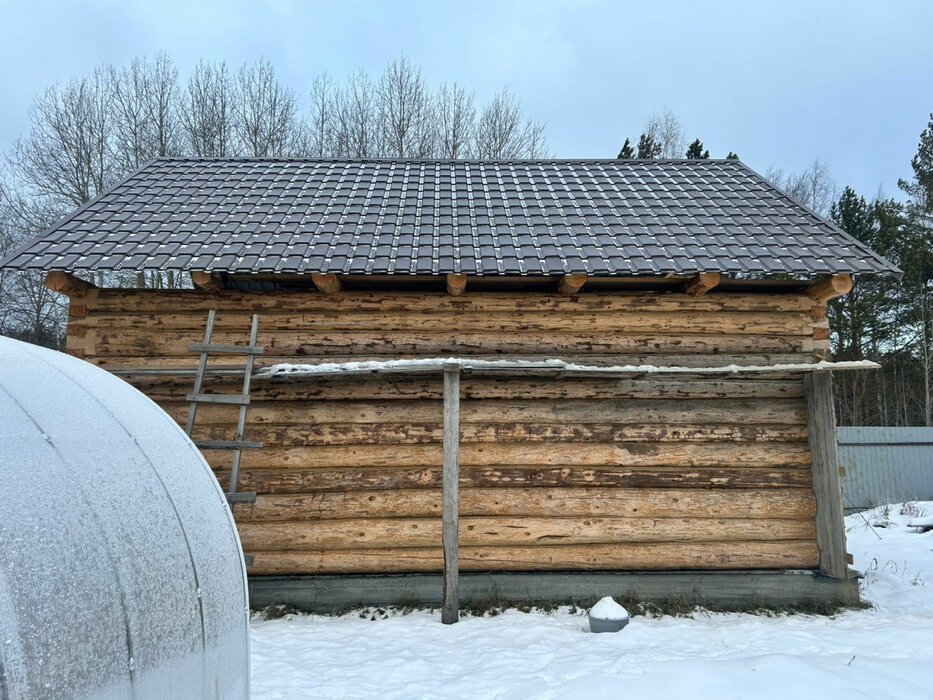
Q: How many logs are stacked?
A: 12